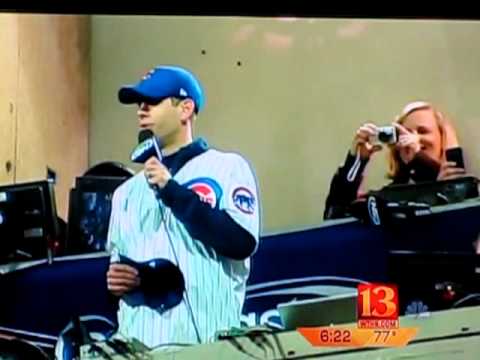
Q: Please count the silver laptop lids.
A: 1